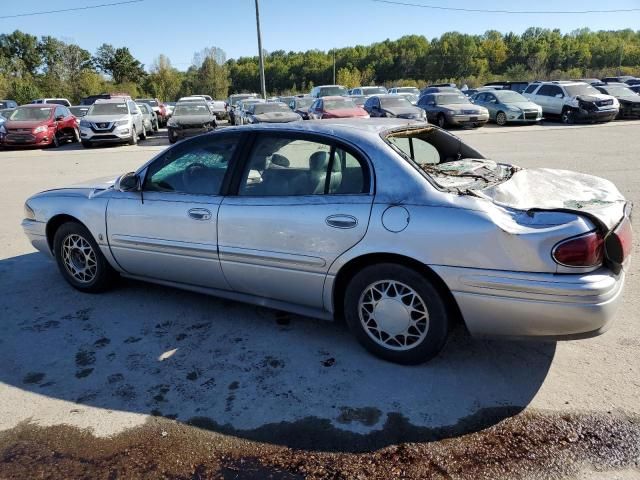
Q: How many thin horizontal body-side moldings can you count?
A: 2